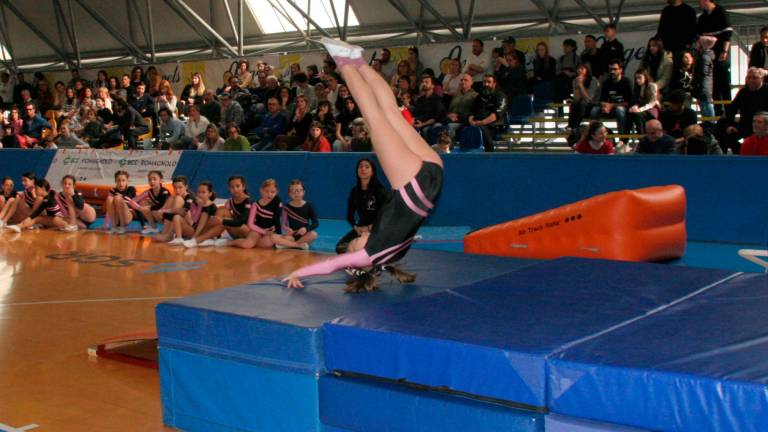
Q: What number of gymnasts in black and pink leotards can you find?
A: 12